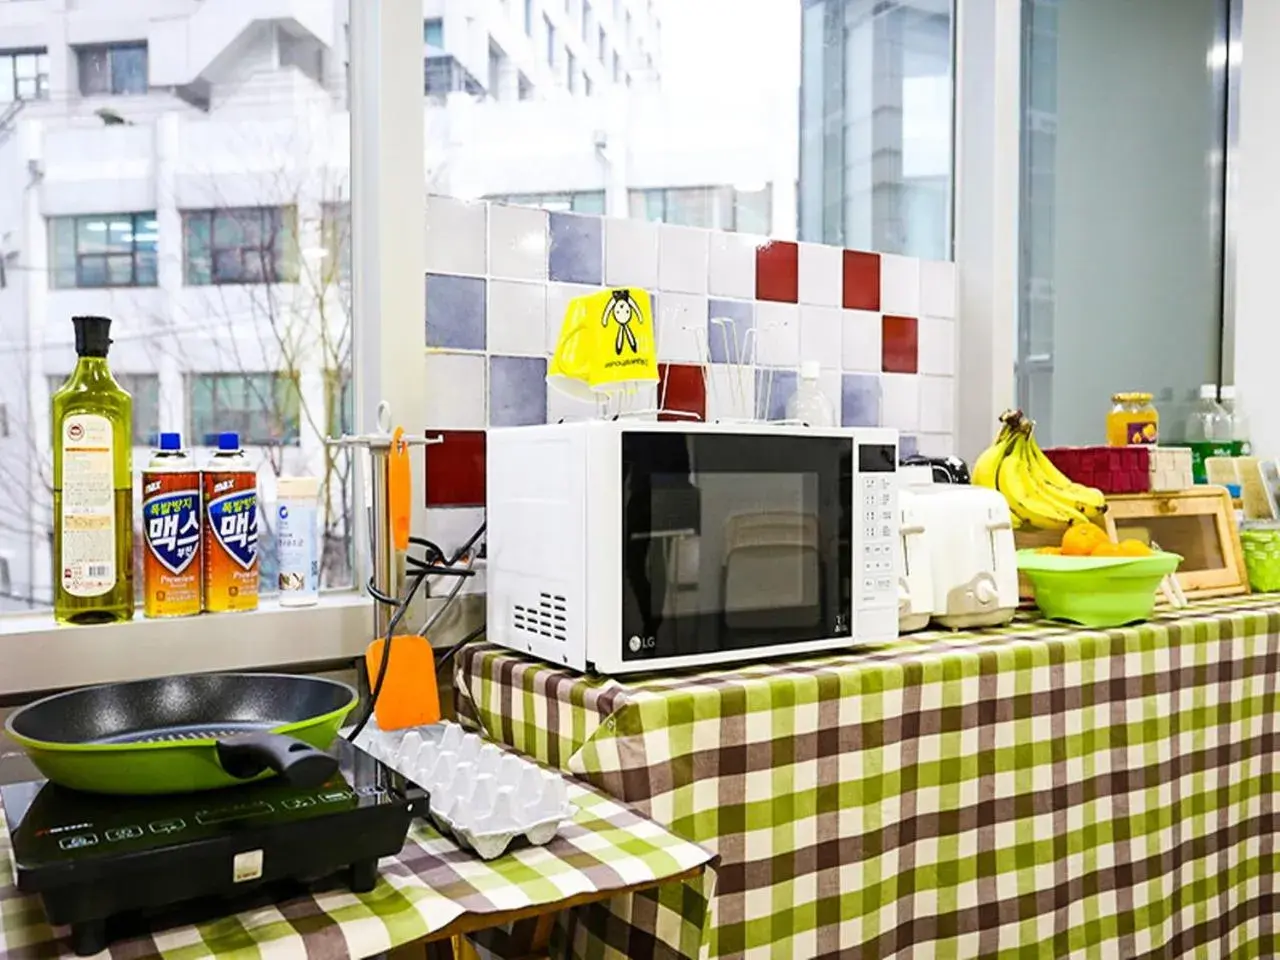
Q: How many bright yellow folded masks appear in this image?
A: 0